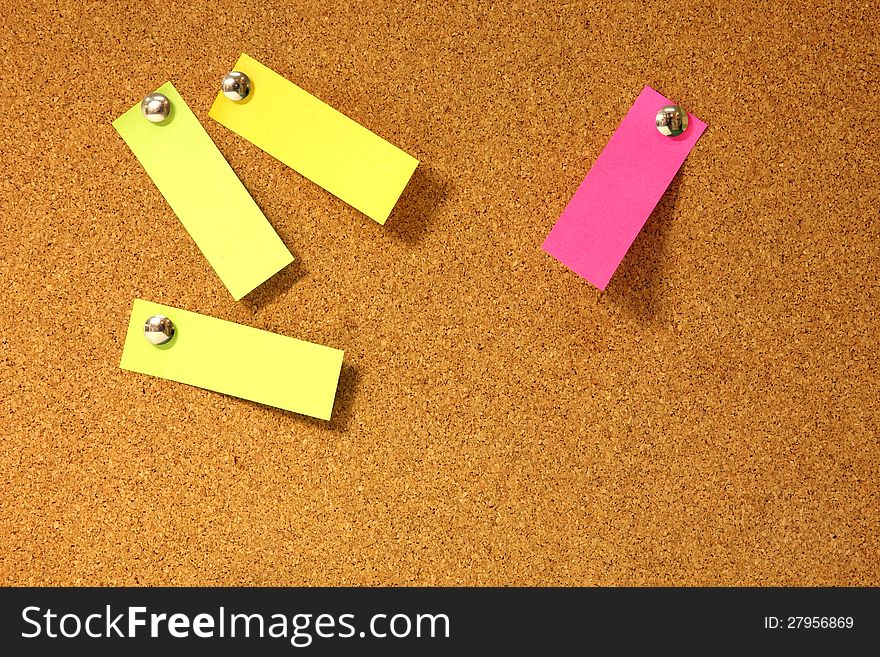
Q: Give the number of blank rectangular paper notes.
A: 4